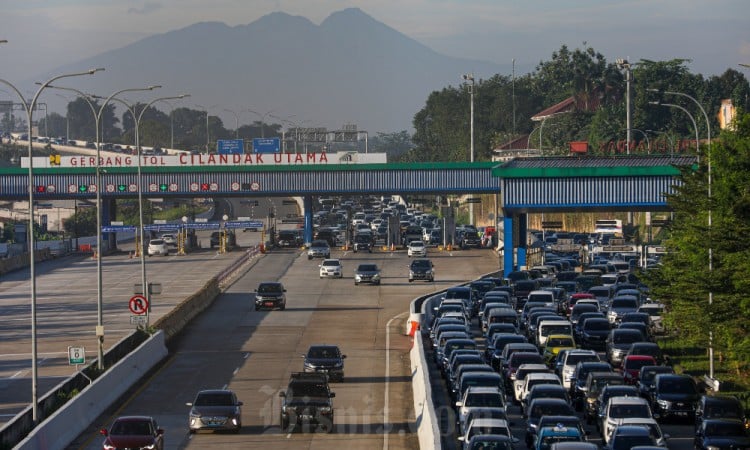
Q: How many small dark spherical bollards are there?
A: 0